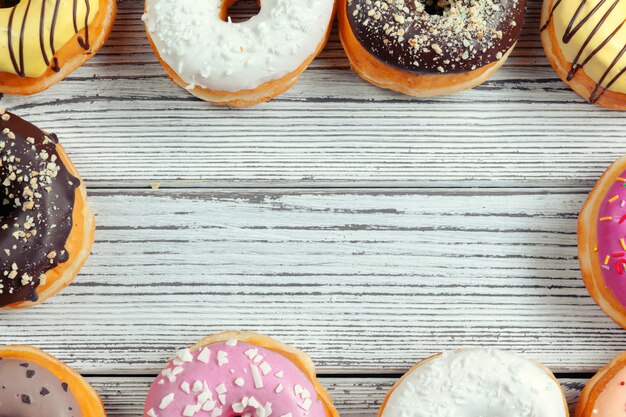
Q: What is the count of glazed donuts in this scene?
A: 10